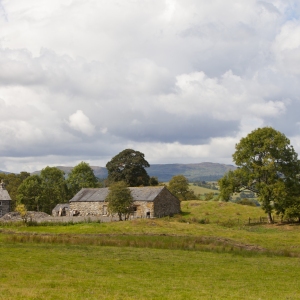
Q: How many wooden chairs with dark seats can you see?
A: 0